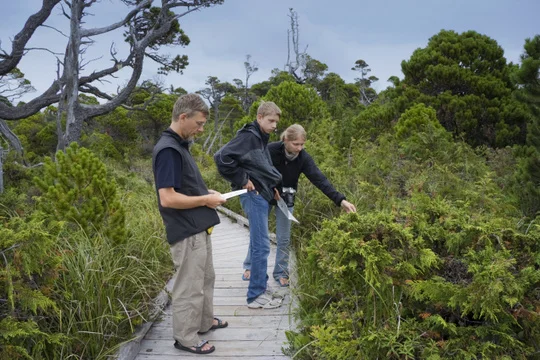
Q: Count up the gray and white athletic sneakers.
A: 2